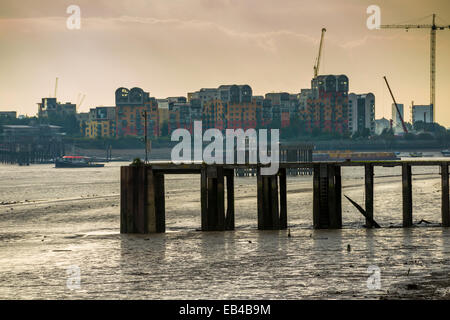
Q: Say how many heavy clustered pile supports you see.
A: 4